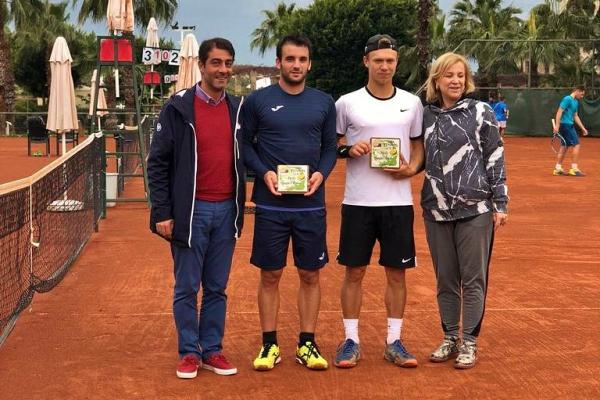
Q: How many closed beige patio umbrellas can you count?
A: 5